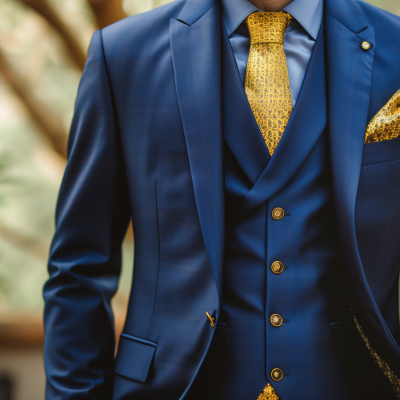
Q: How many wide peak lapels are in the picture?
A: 2